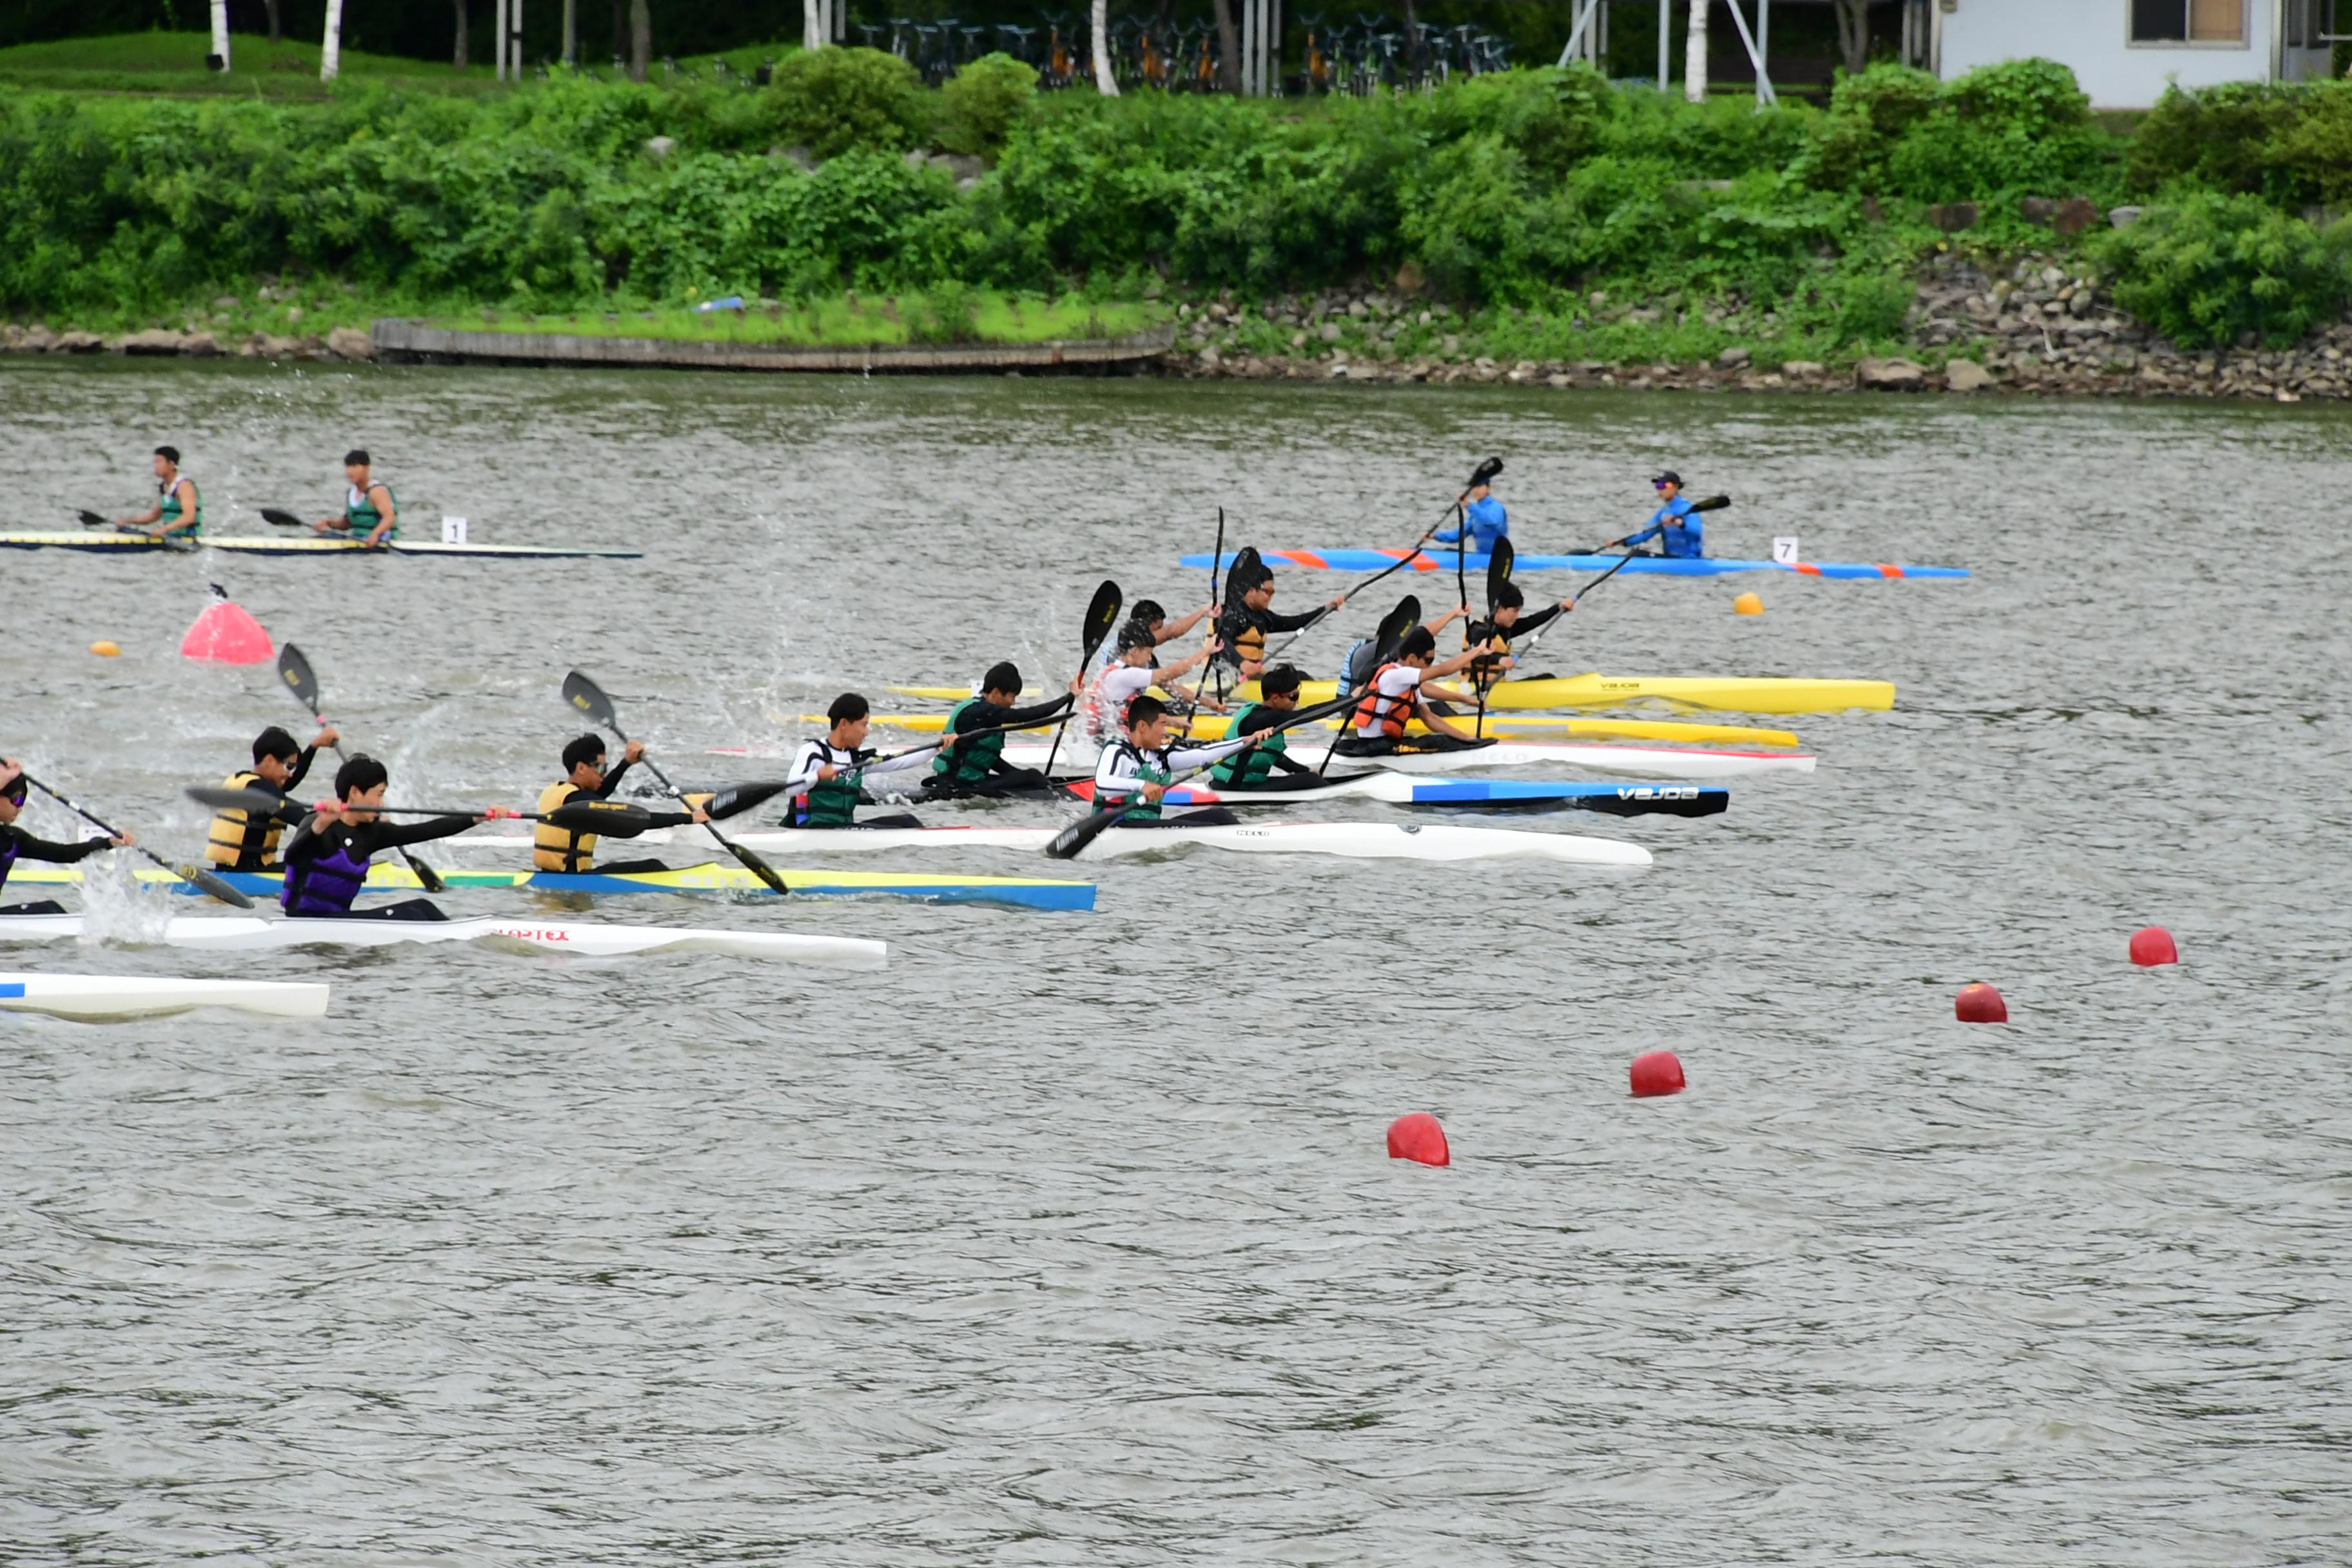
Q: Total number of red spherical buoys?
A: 4